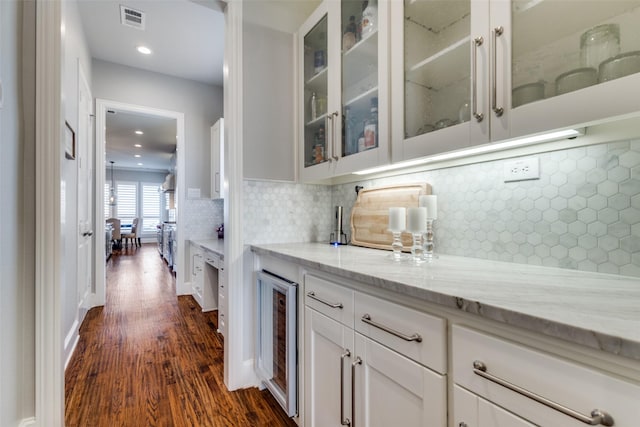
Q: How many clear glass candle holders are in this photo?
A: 3